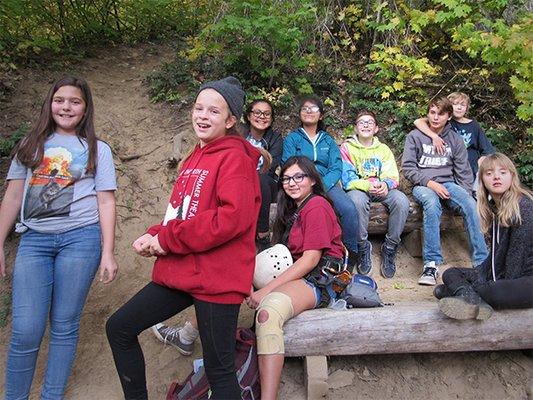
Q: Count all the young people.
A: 9